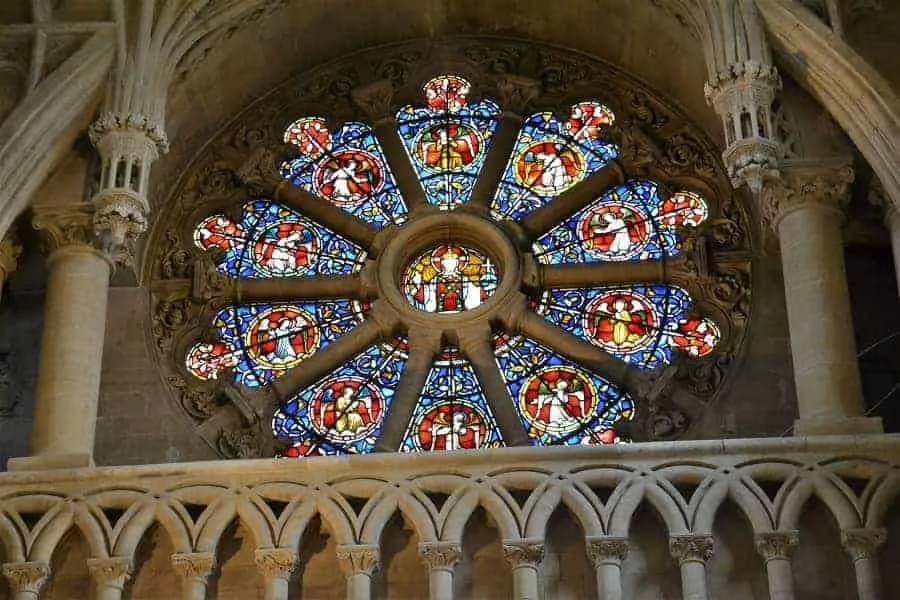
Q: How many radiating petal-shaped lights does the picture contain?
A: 10